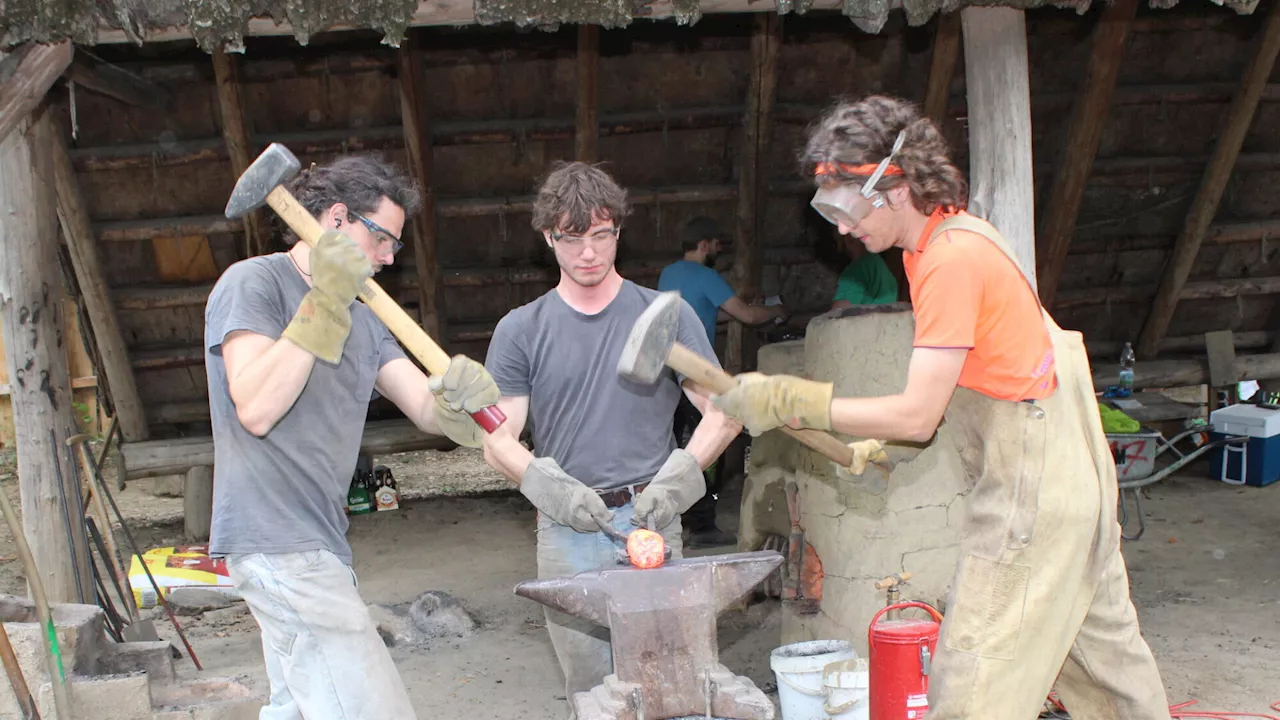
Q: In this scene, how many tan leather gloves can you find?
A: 4